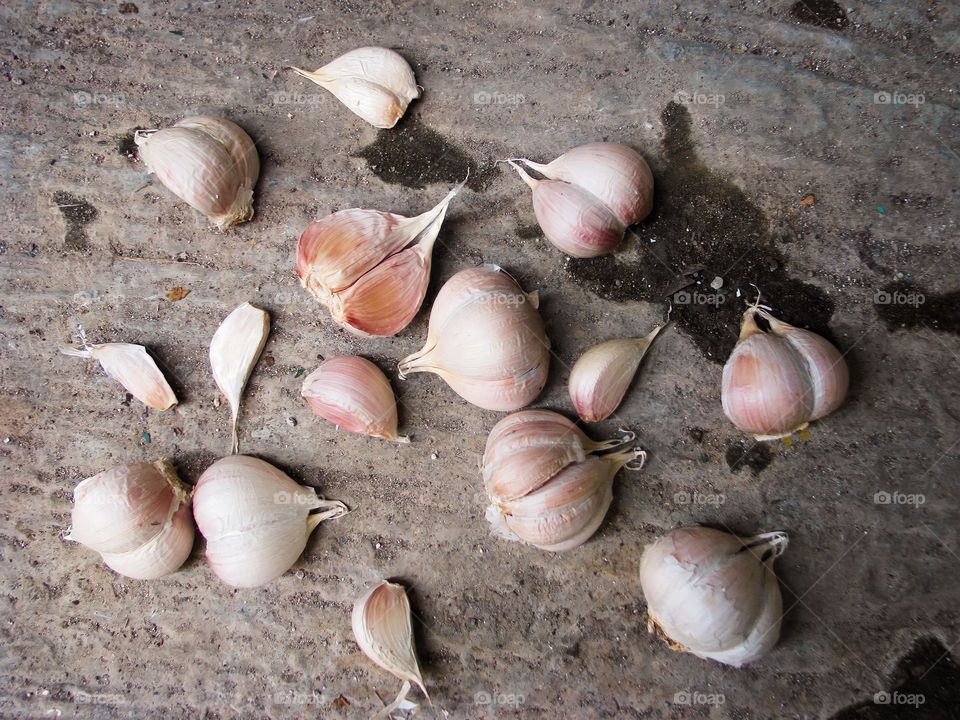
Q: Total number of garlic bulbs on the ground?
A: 9